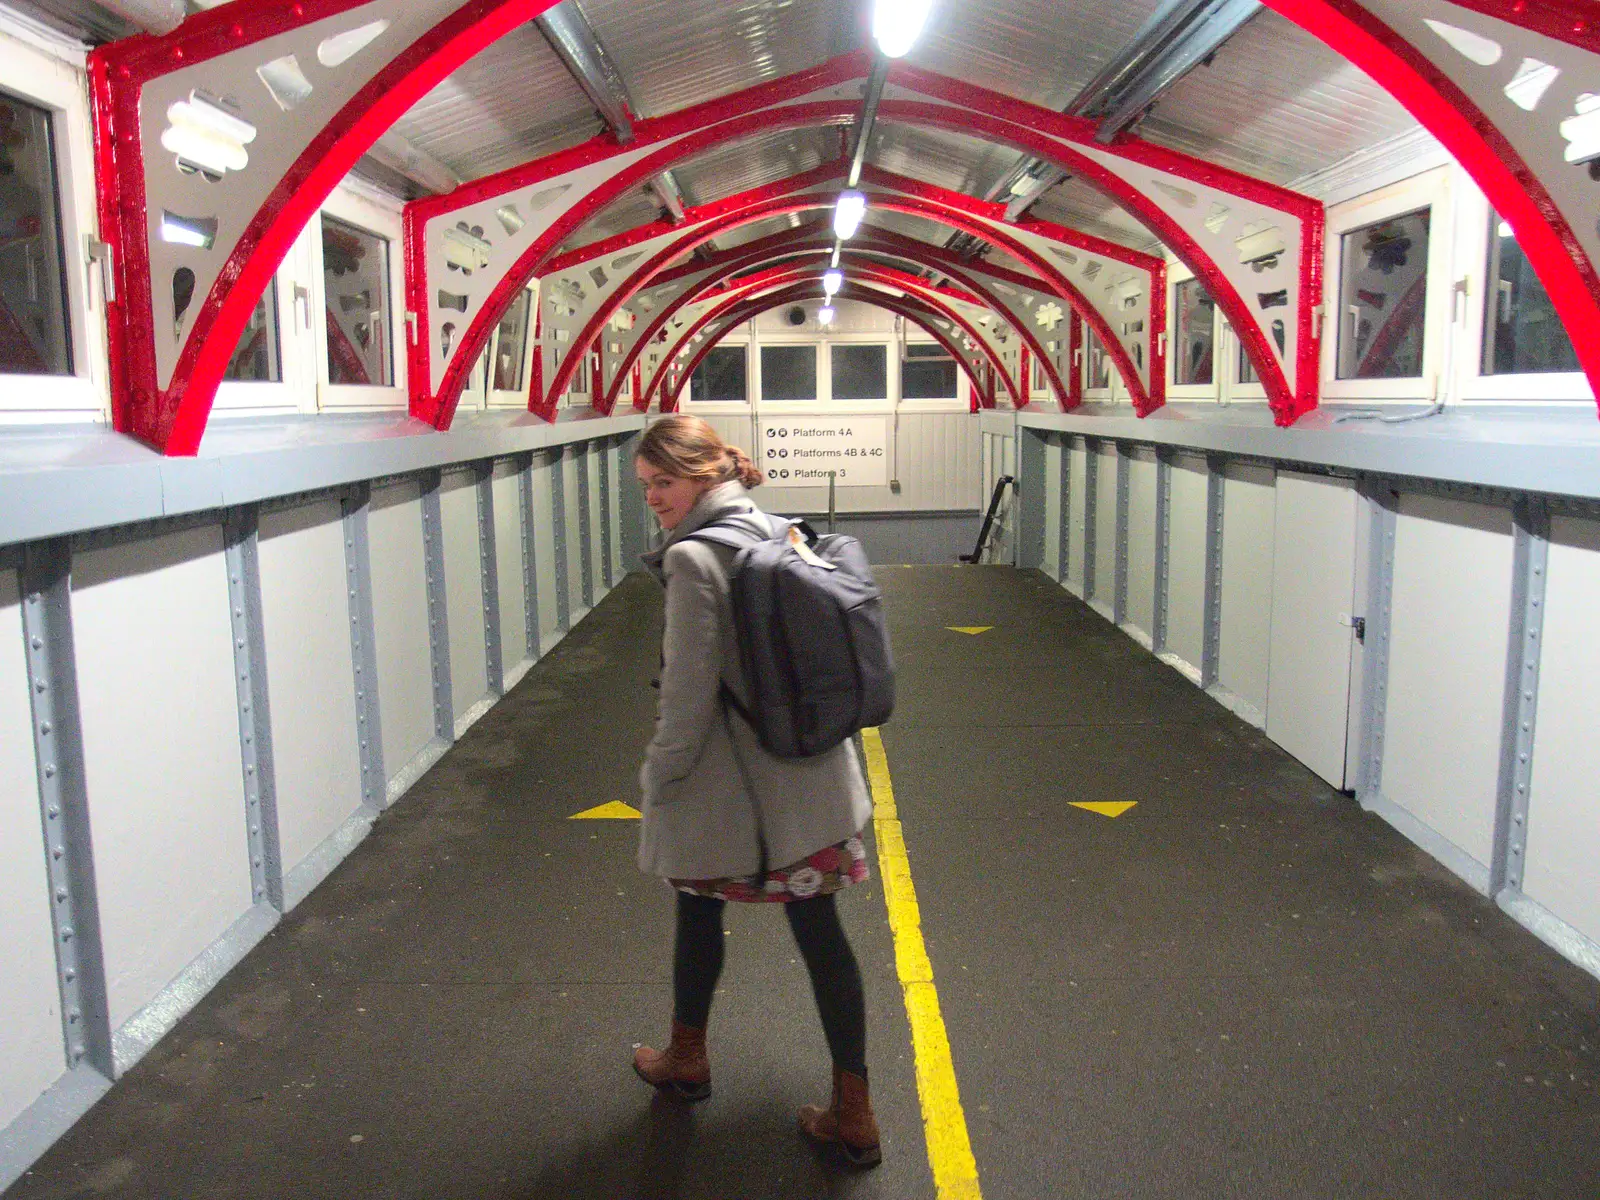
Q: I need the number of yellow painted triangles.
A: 3